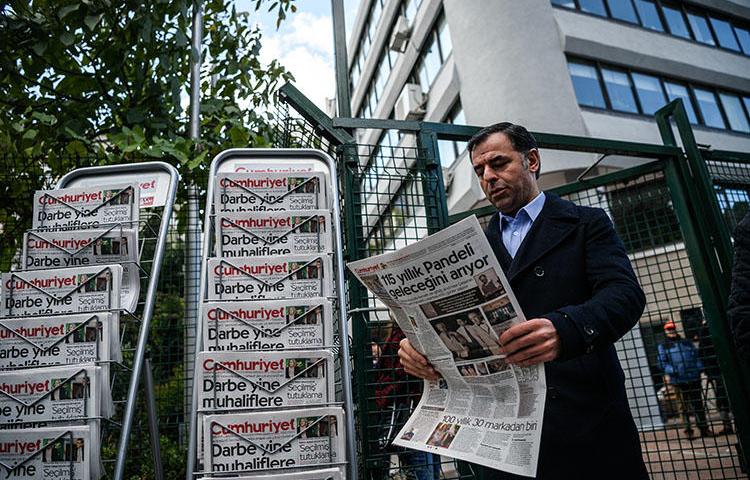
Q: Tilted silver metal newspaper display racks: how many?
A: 2